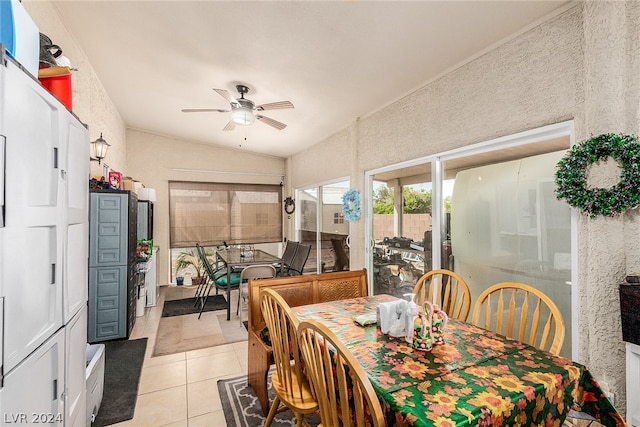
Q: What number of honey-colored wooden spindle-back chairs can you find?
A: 4